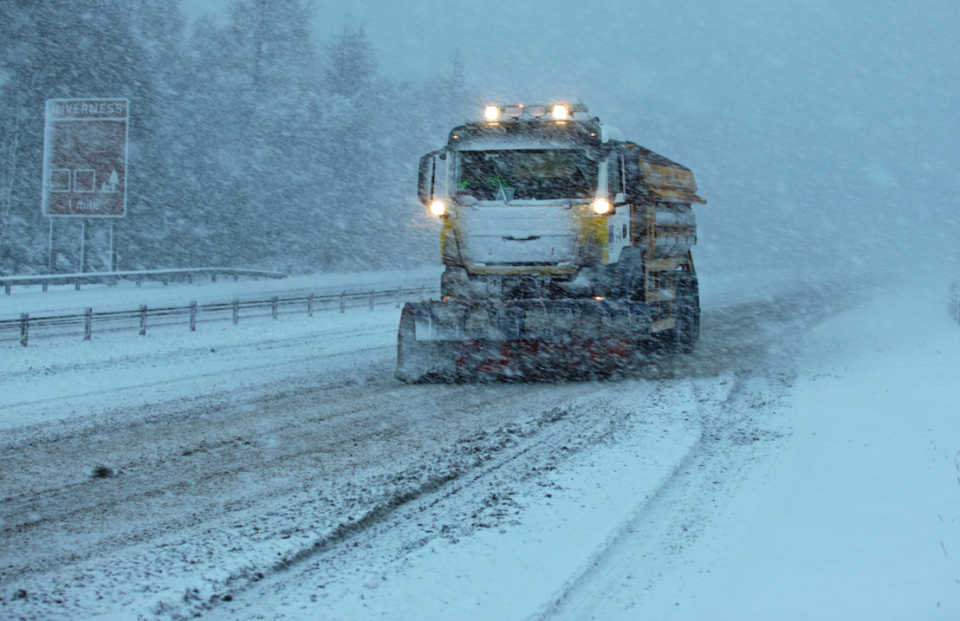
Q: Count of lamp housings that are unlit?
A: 2